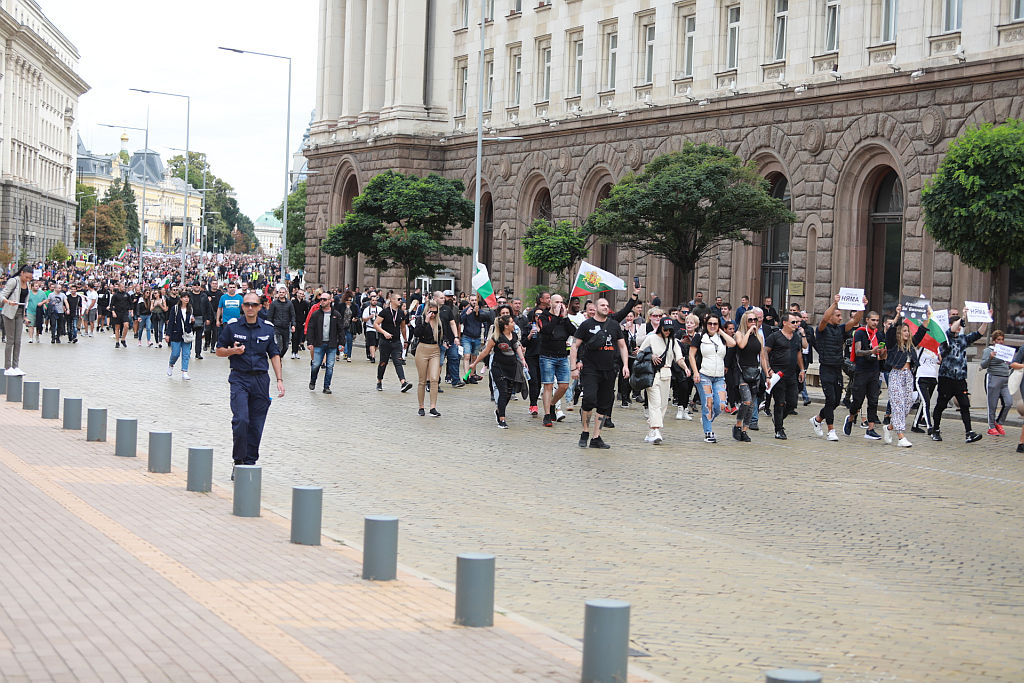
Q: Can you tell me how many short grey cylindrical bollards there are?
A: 15